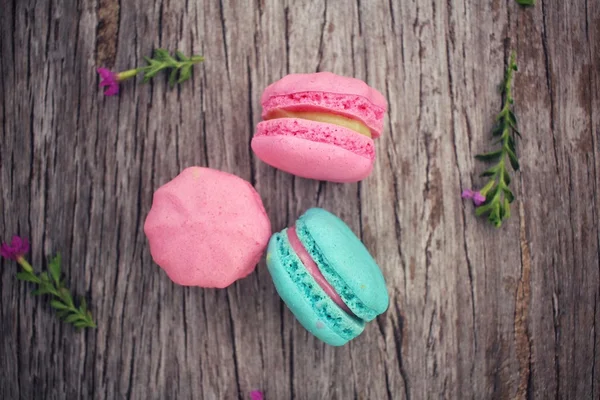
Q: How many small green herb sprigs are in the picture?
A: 3